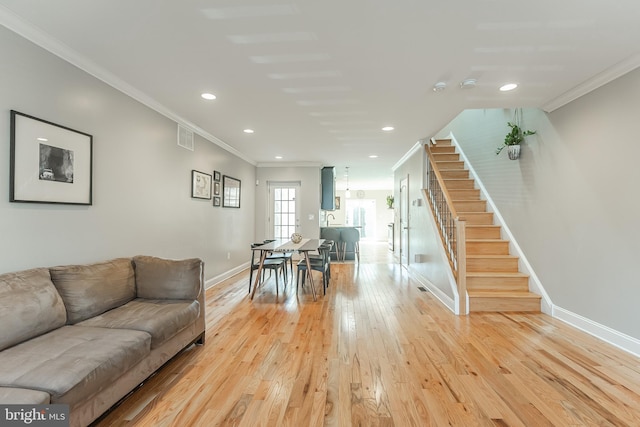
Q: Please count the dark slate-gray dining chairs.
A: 4